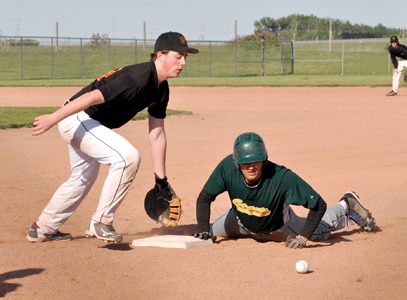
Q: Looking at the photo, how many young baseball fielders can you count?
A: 2